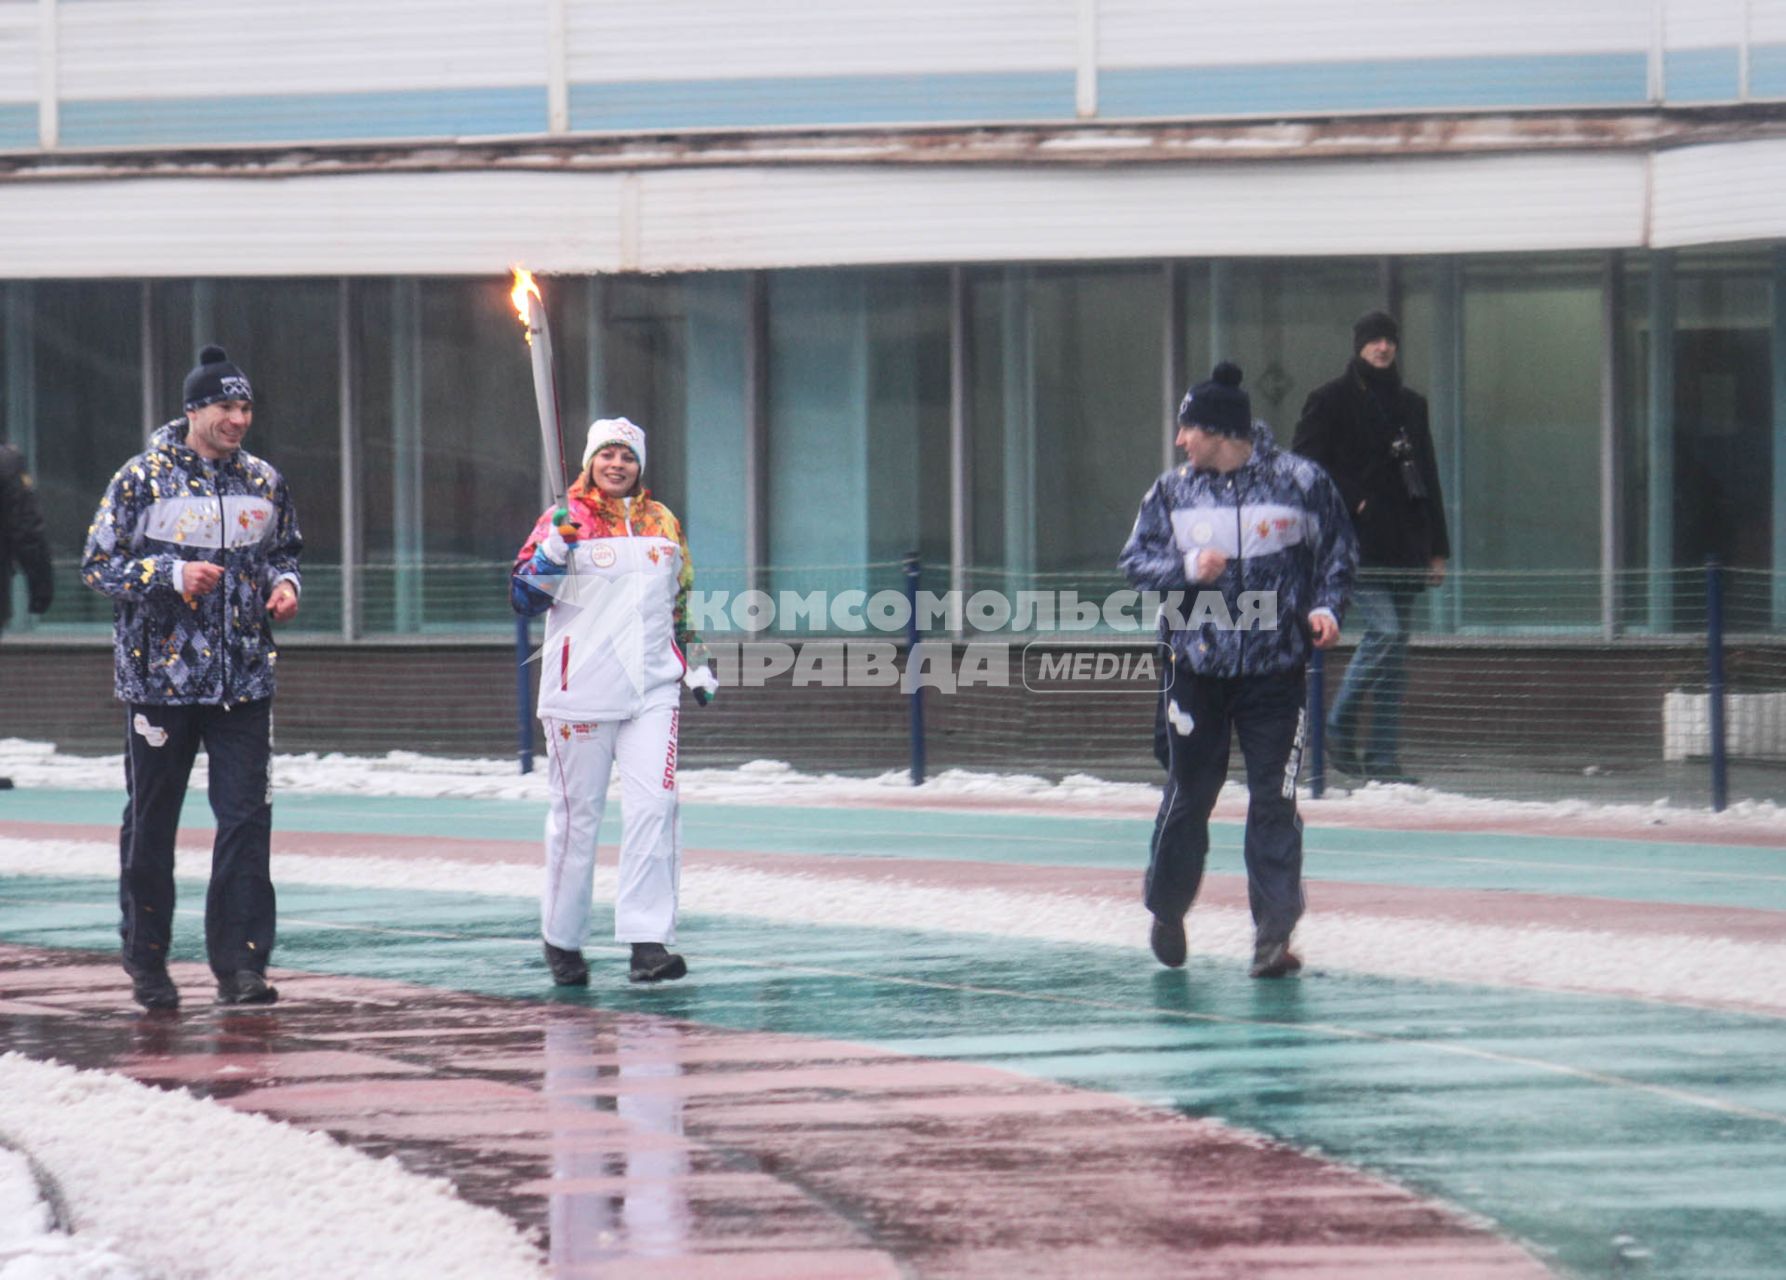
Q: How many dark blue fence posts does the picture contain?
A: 4